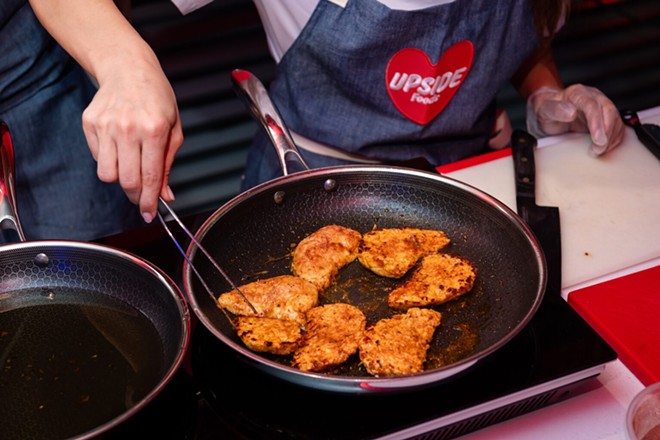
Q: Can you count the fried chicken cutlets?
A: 7